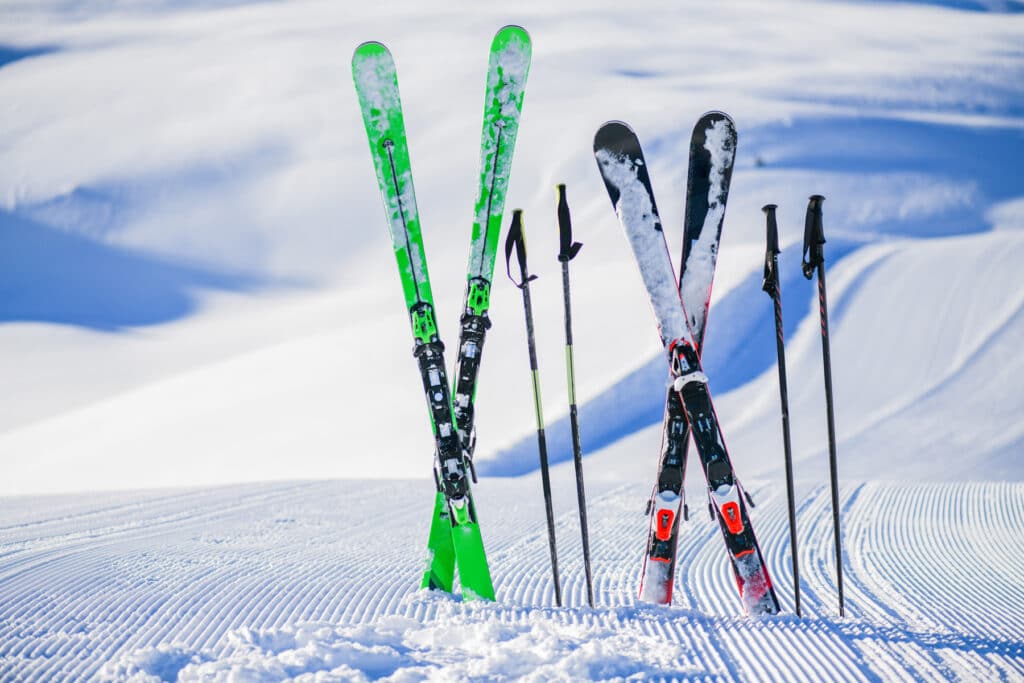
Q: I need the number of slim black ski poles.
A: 4